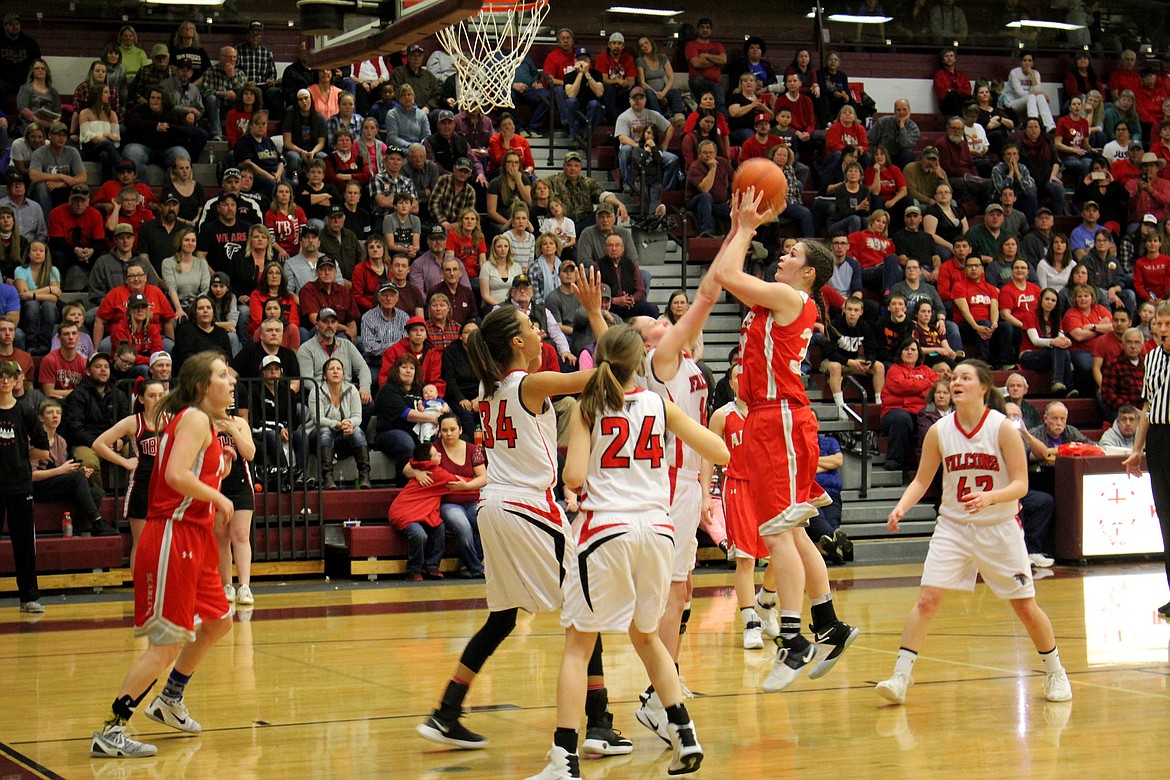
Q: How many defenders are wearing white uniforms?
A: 4